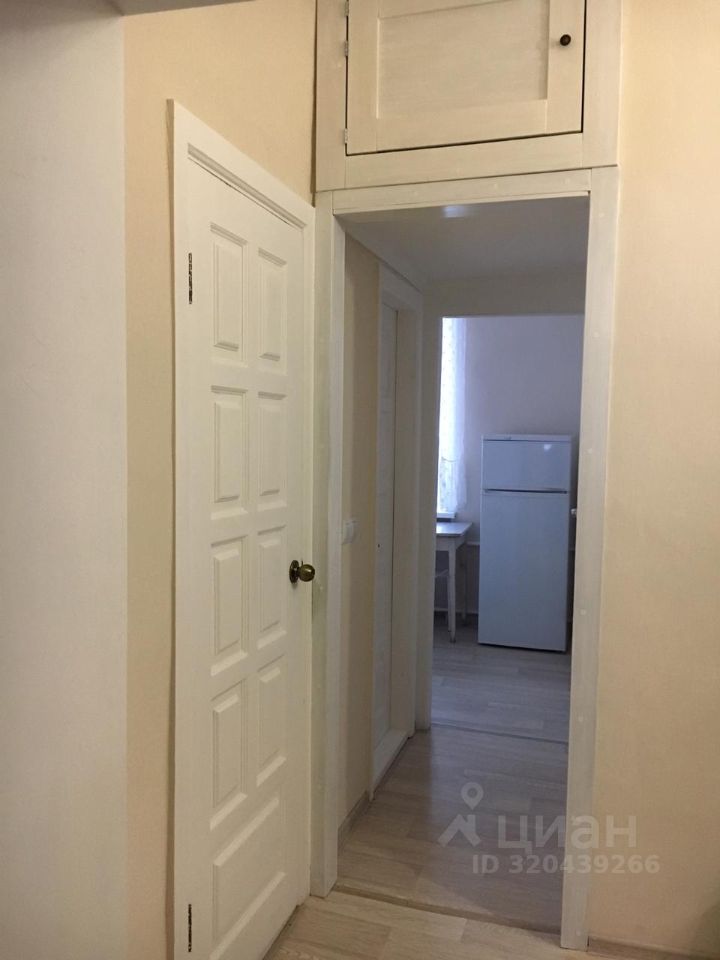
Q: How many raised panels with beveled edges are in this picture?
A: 9